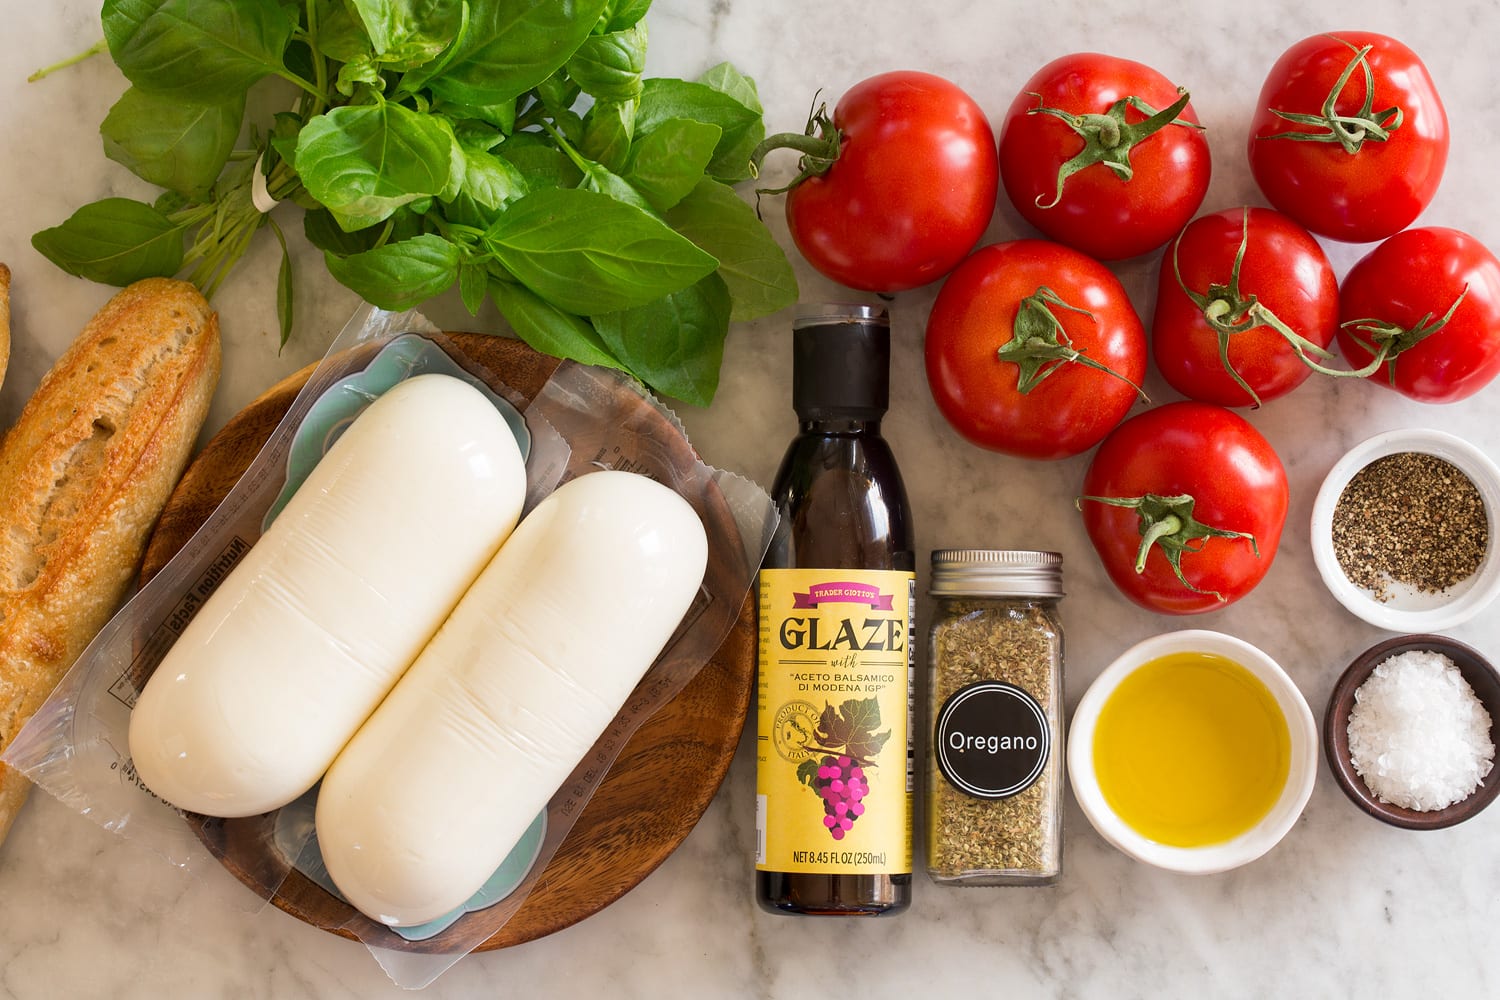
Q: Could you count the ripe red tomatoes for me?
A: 7